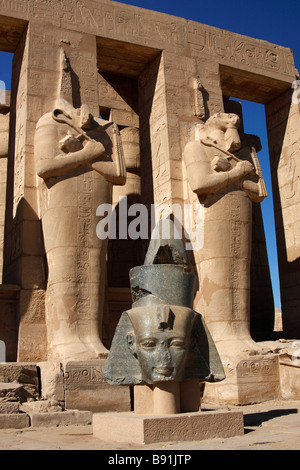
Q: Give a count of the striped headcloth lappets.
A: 2